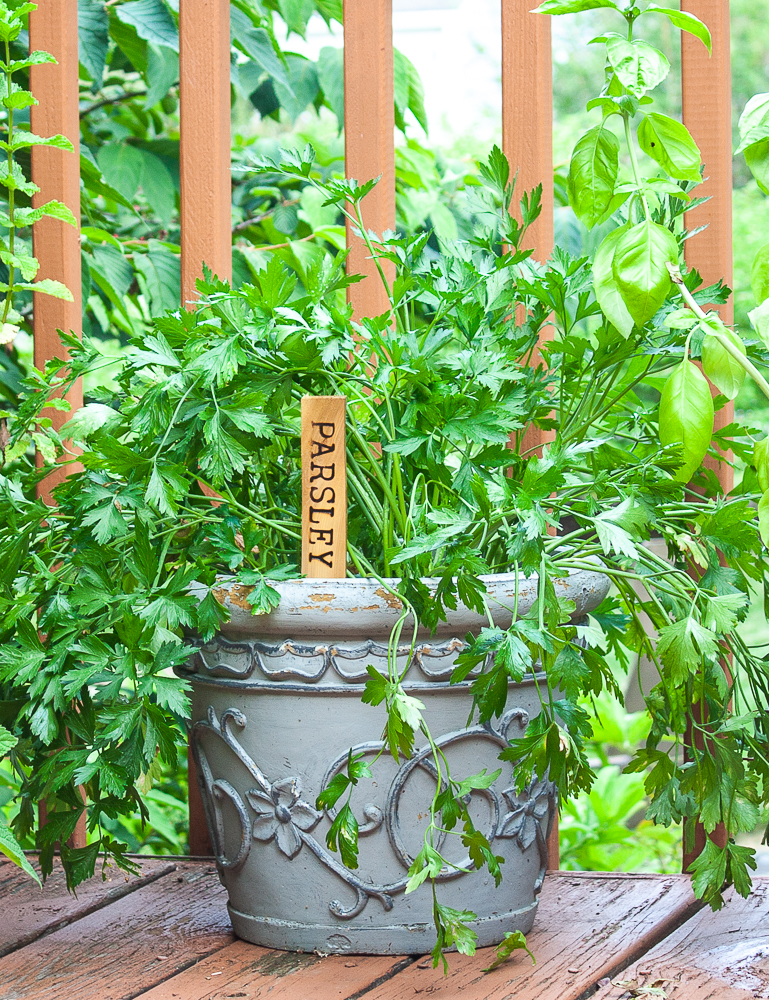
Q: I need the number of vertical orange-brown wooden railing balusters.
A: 5